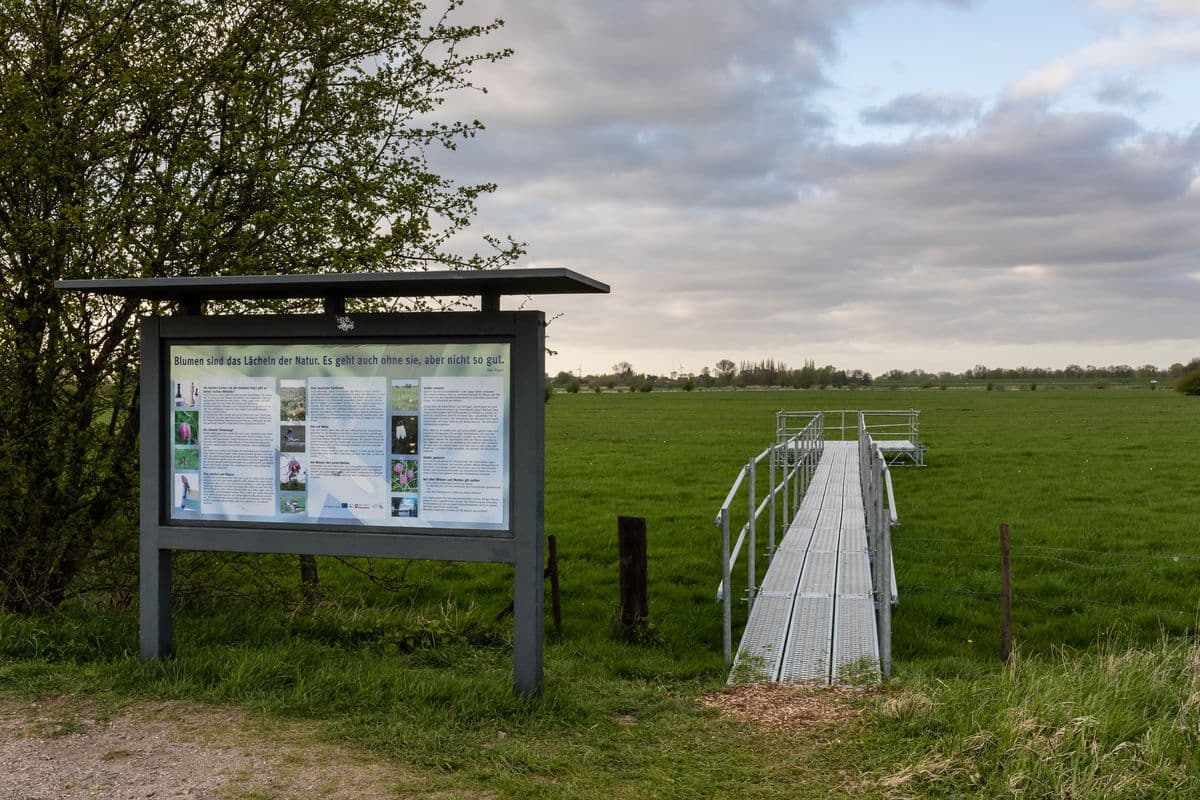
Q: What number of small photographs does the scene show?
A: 12